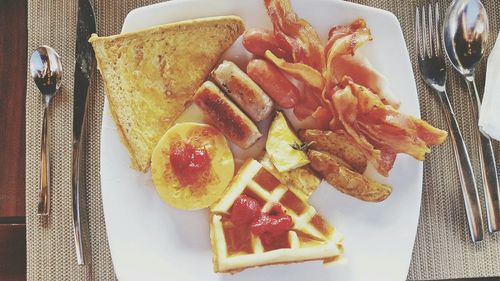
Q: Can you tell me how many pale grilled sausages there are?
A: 2